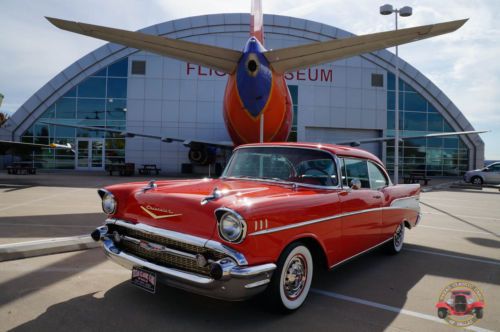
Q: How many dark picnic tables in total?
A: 4